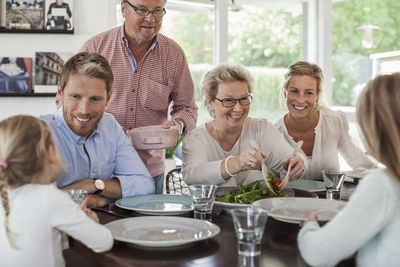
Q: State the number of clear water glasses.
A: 4